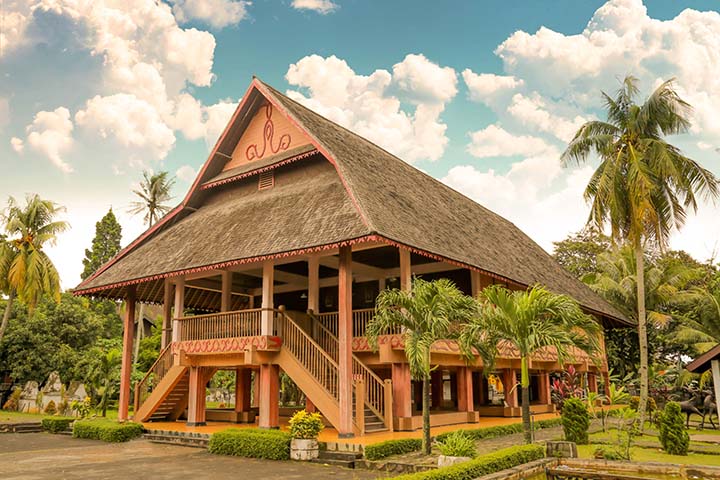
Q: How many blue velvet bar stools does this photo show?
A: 0